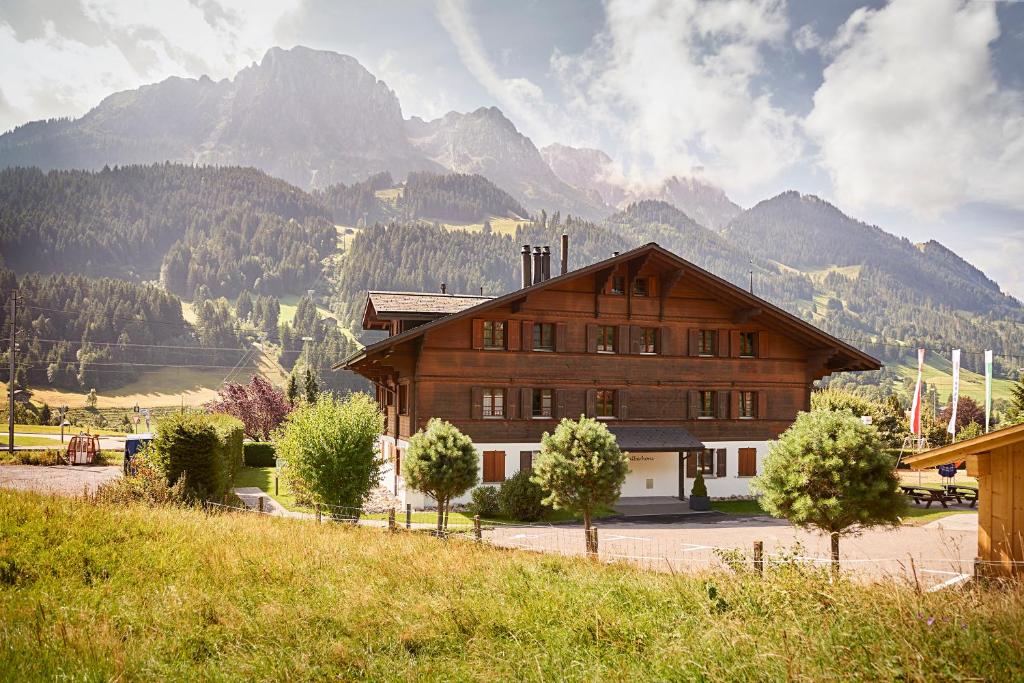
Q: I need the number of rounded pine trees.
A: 3